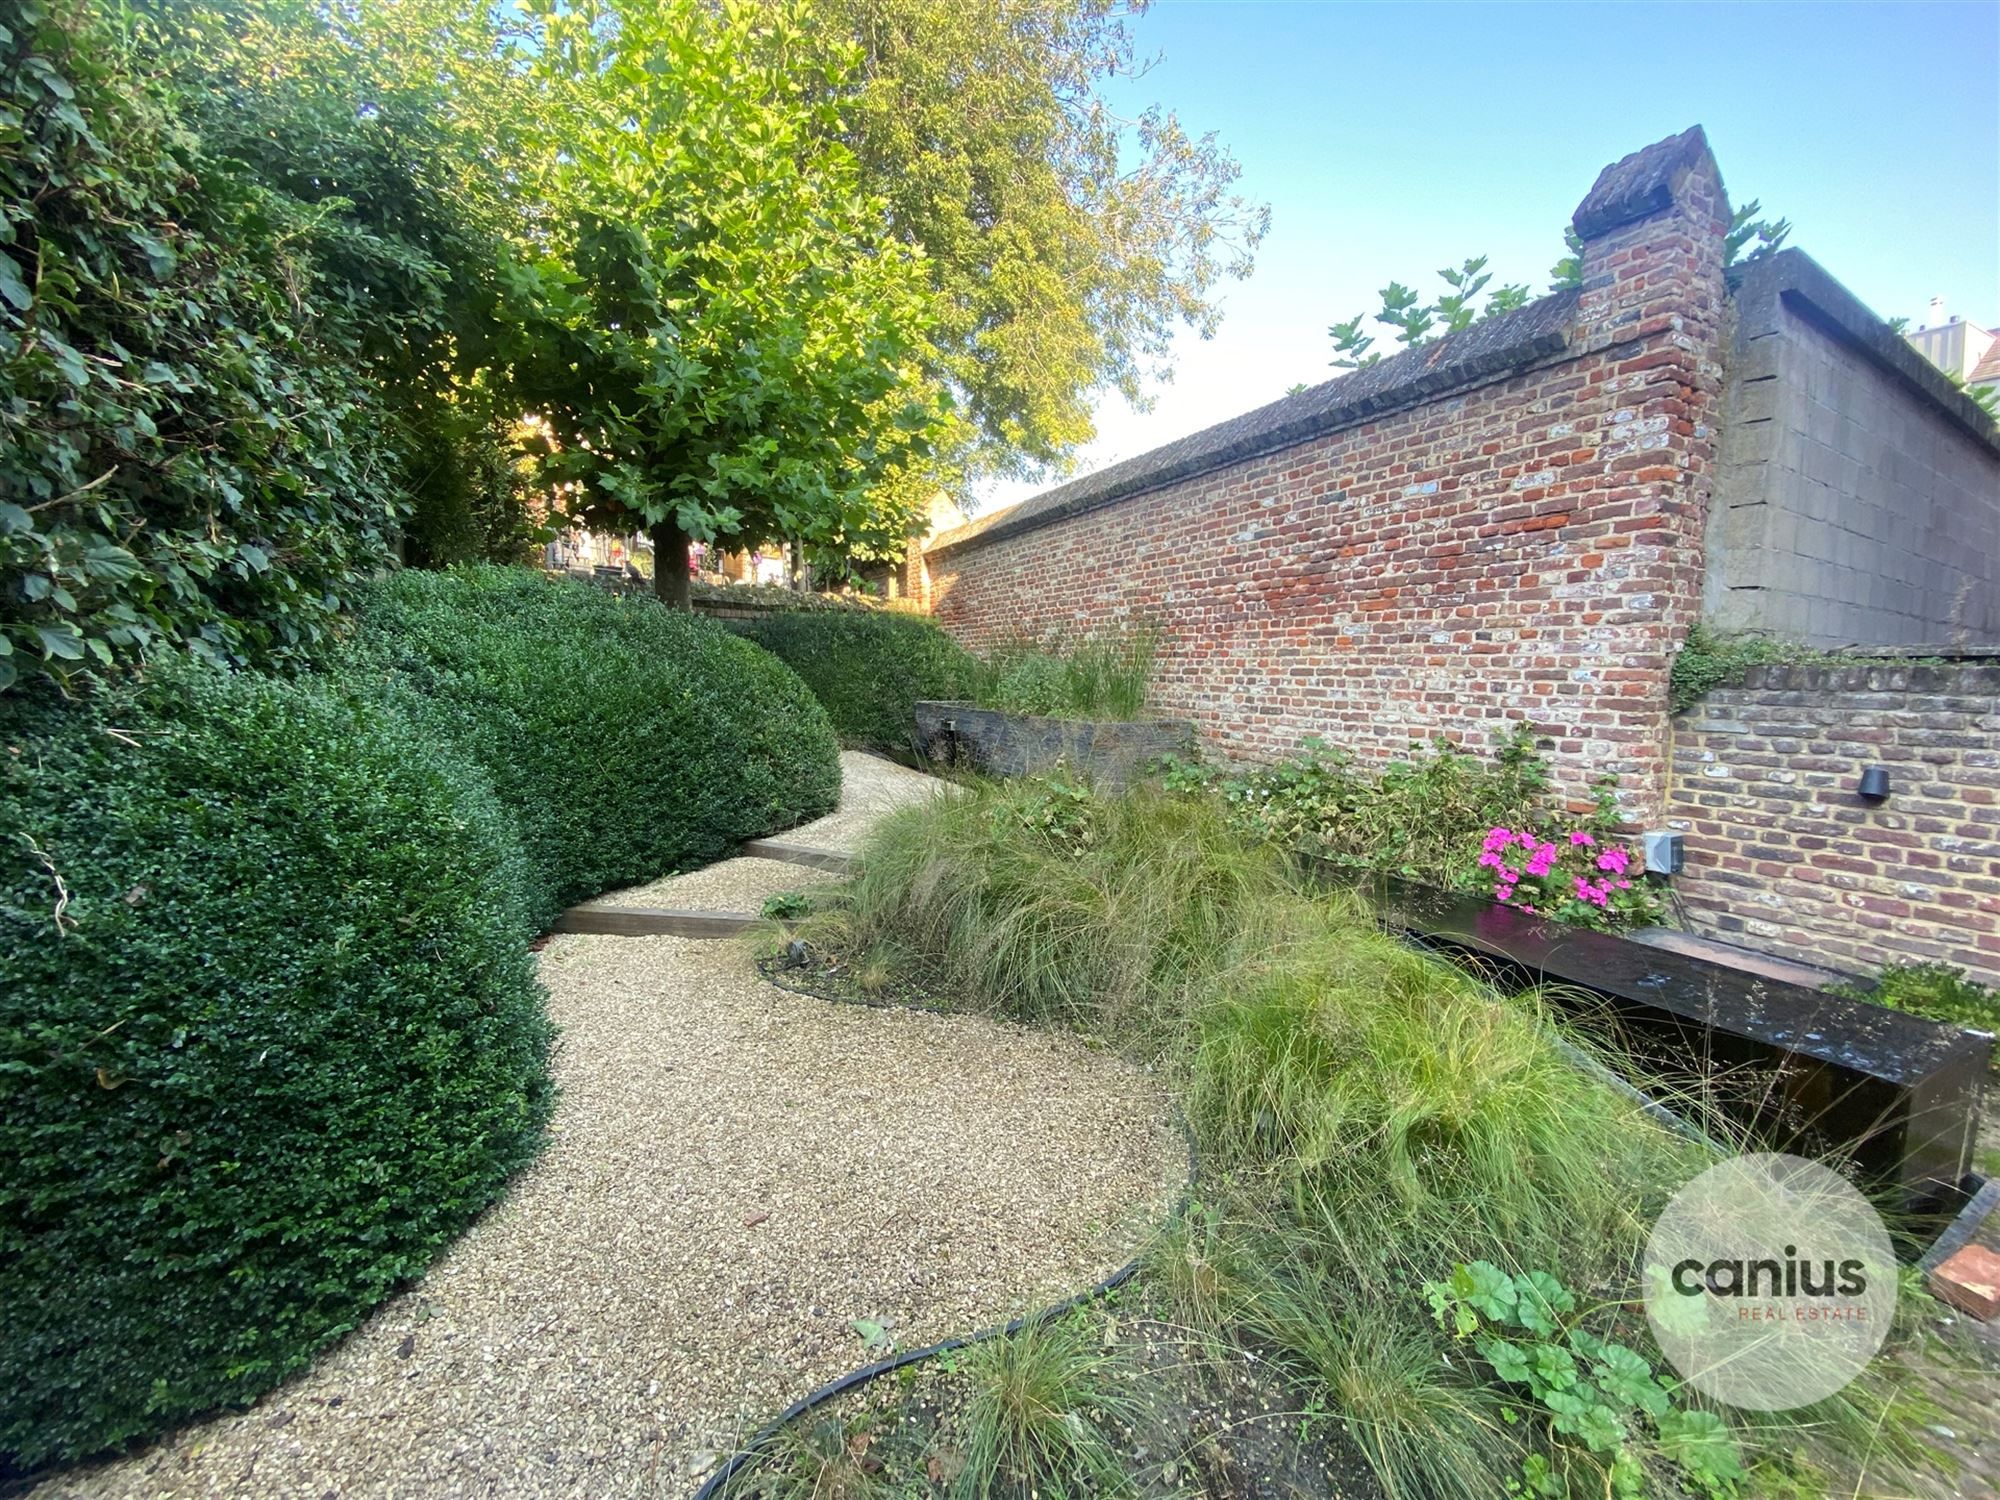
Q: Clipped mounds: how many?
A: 3